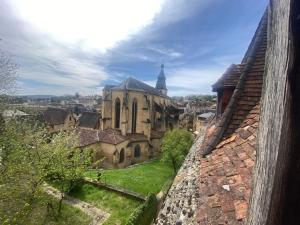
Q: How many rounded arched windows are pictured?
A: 4